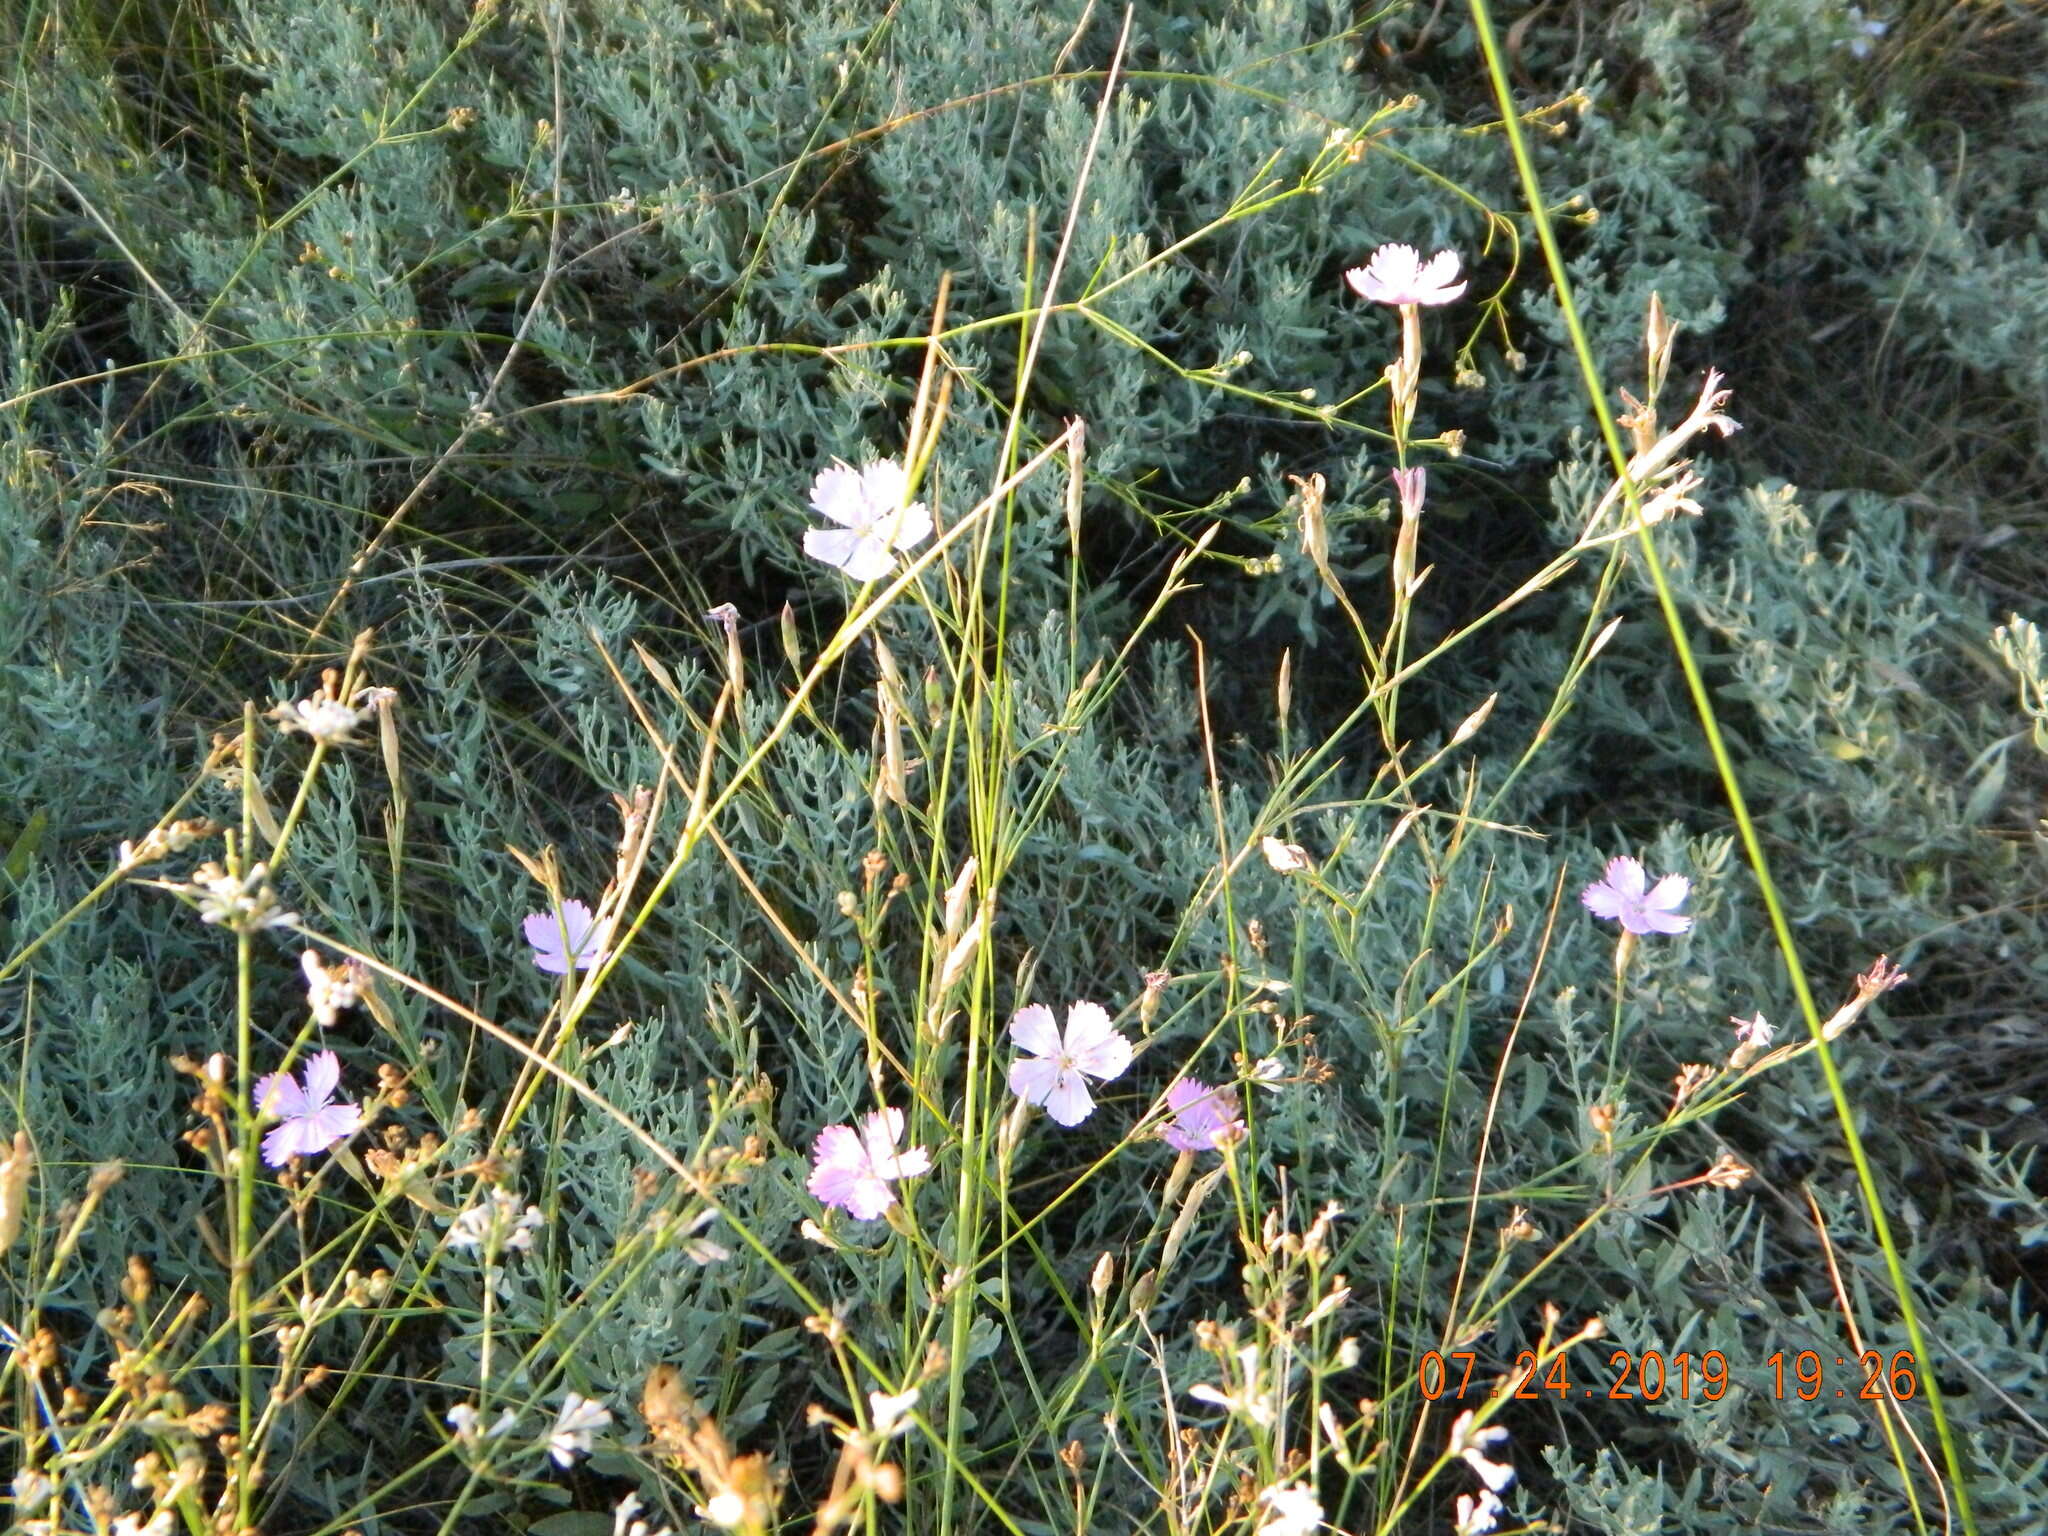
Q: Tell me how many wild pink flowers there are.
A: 8